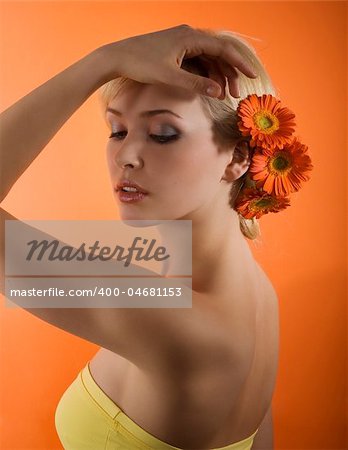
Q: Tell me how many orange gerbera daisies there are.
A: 3